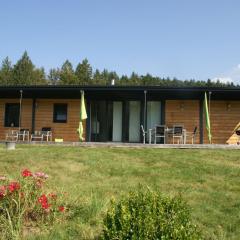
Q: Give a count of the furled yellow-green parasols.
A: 2